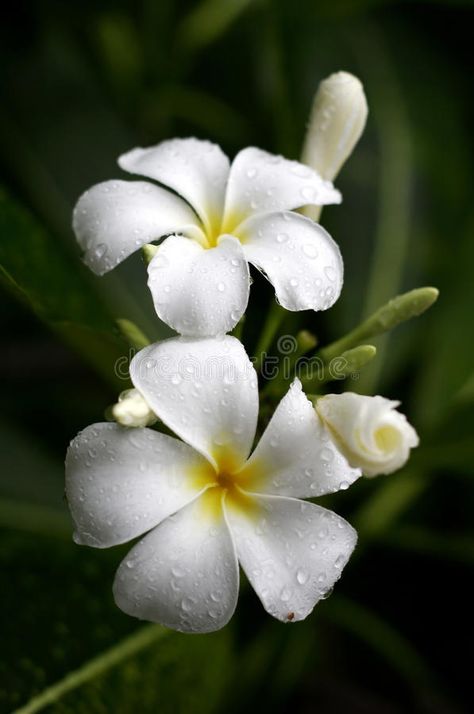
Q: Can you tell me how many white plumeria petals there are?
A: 10